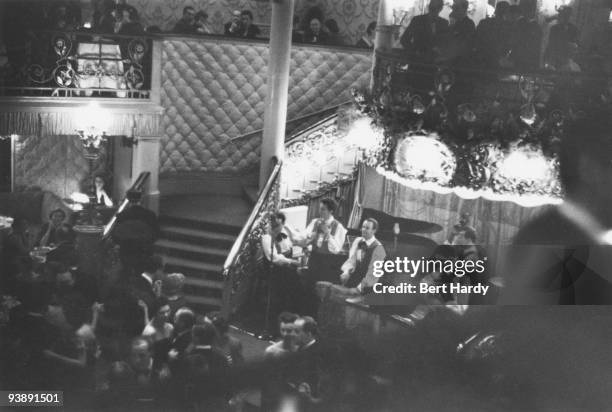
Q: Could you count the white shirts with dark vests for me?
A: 3